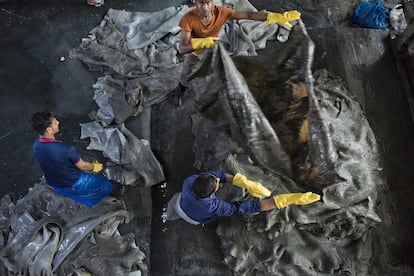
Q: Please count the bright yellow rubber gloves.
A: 5